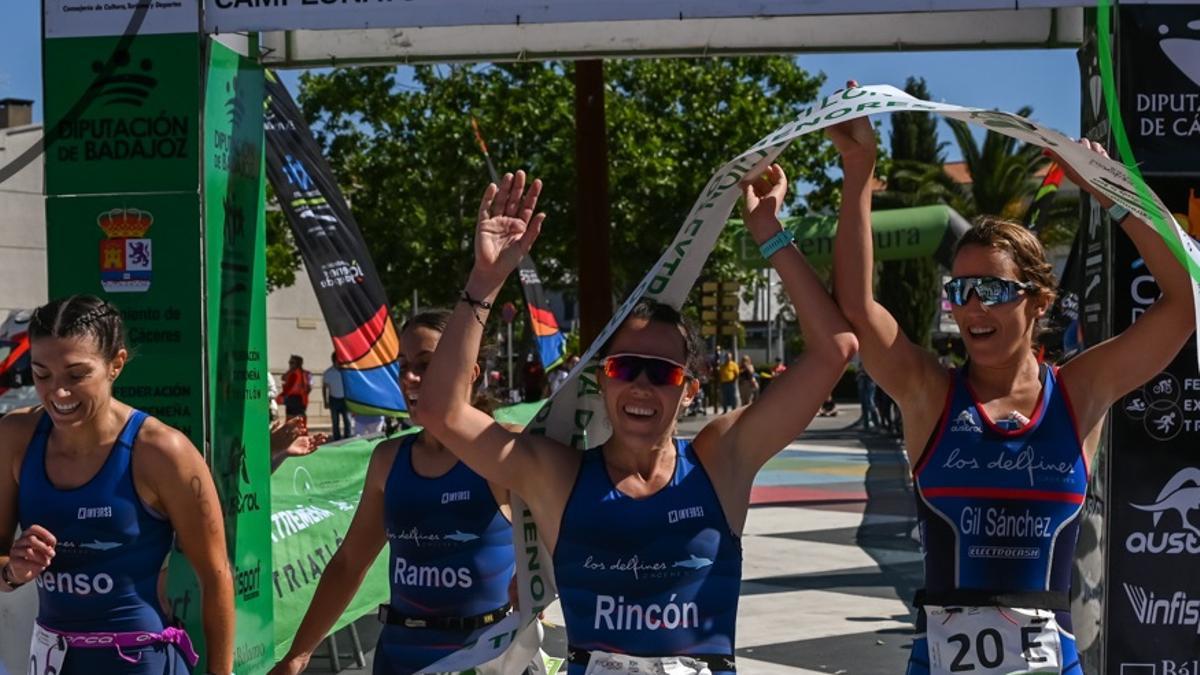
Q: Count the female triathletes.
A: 4